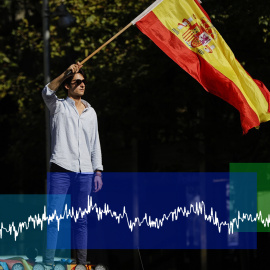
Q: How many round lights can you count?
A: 5